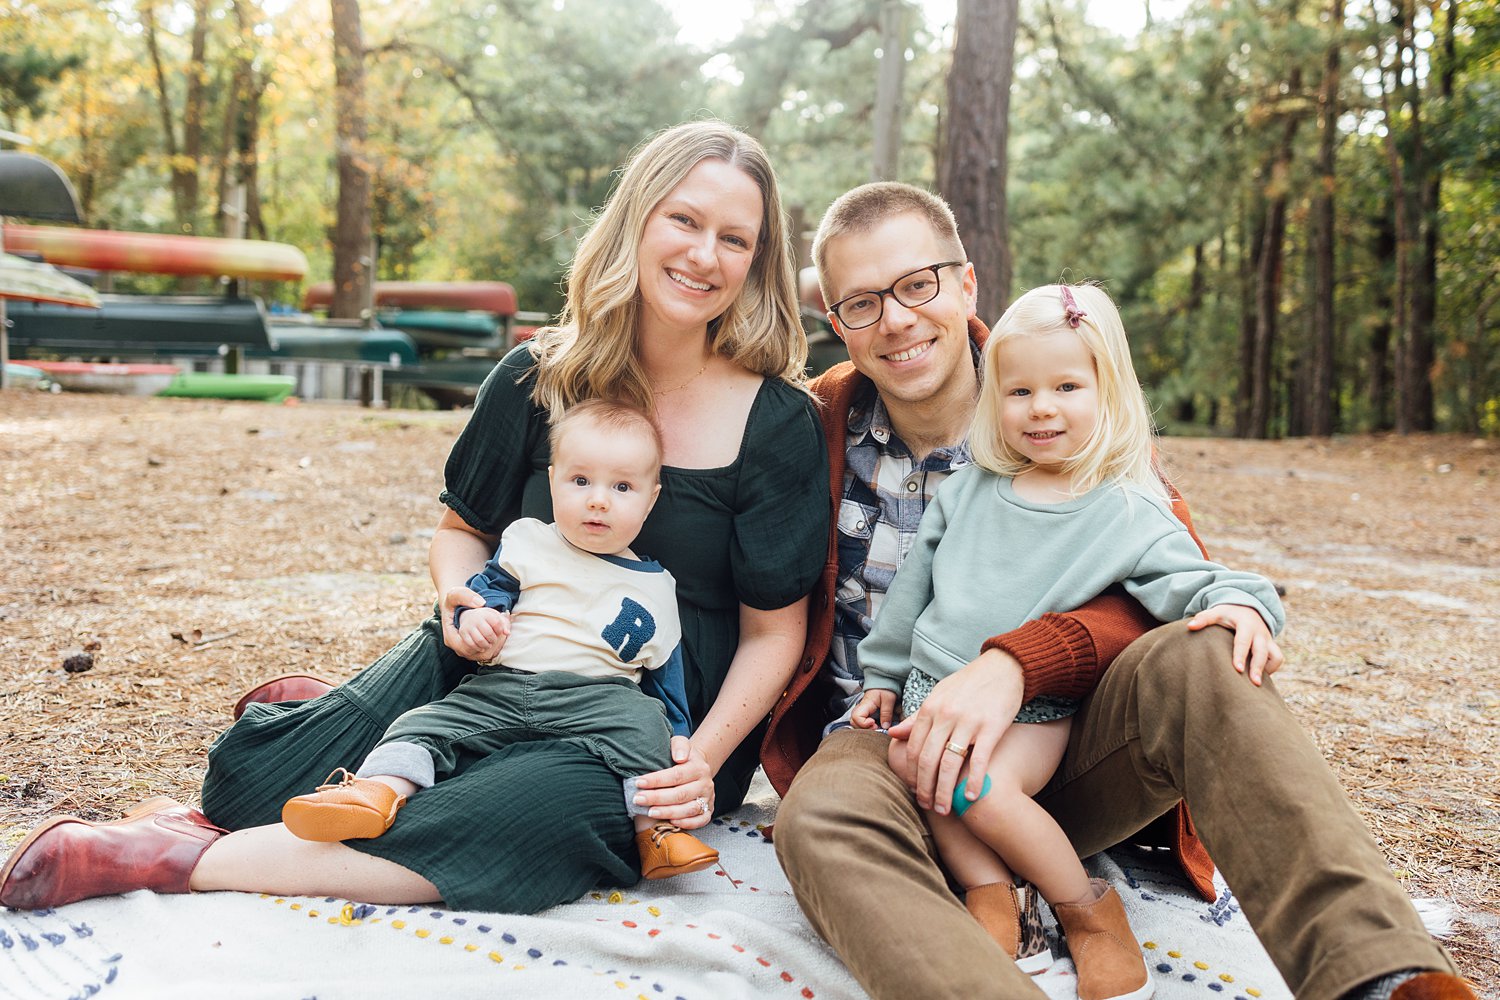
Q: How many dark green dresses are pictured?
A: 1